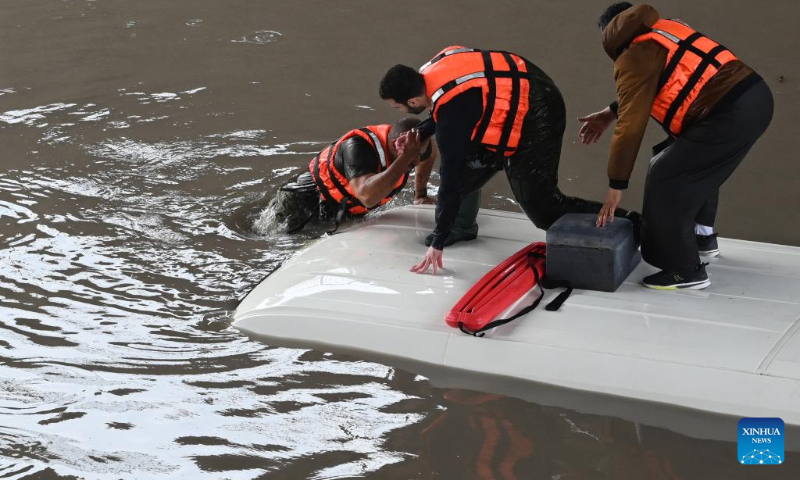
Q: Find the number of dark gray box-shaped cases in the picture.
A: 1